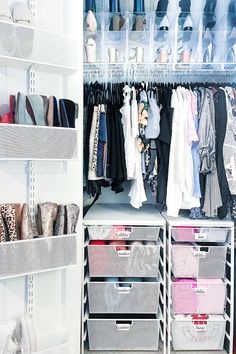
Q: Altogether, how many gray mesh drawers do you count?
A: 8